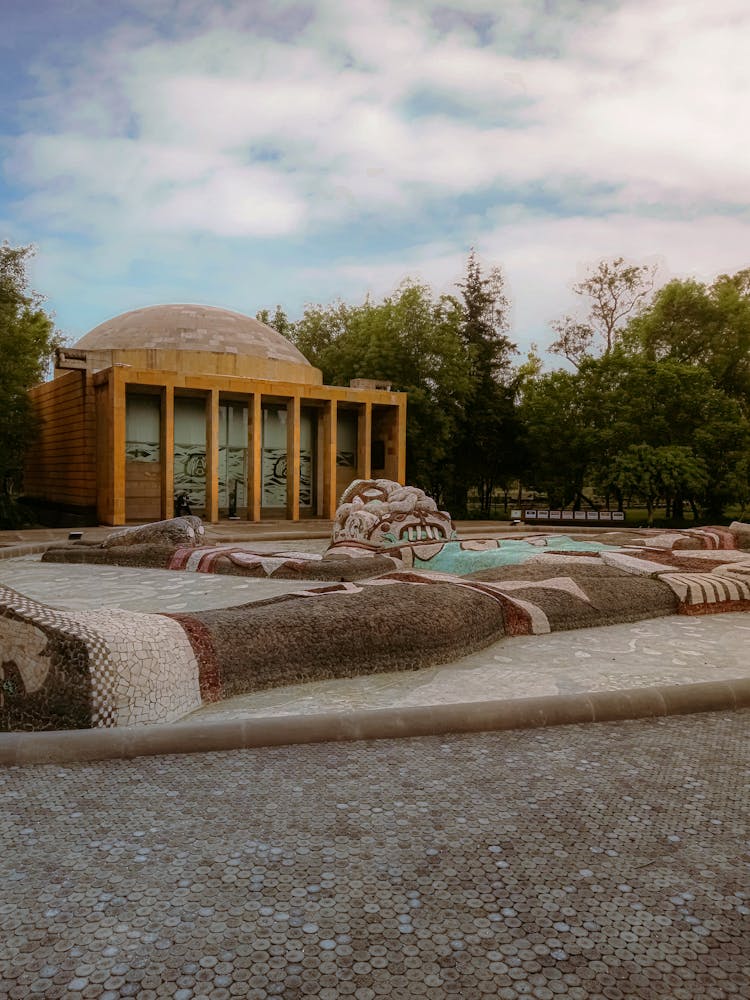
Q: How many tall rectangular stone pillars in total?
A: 8